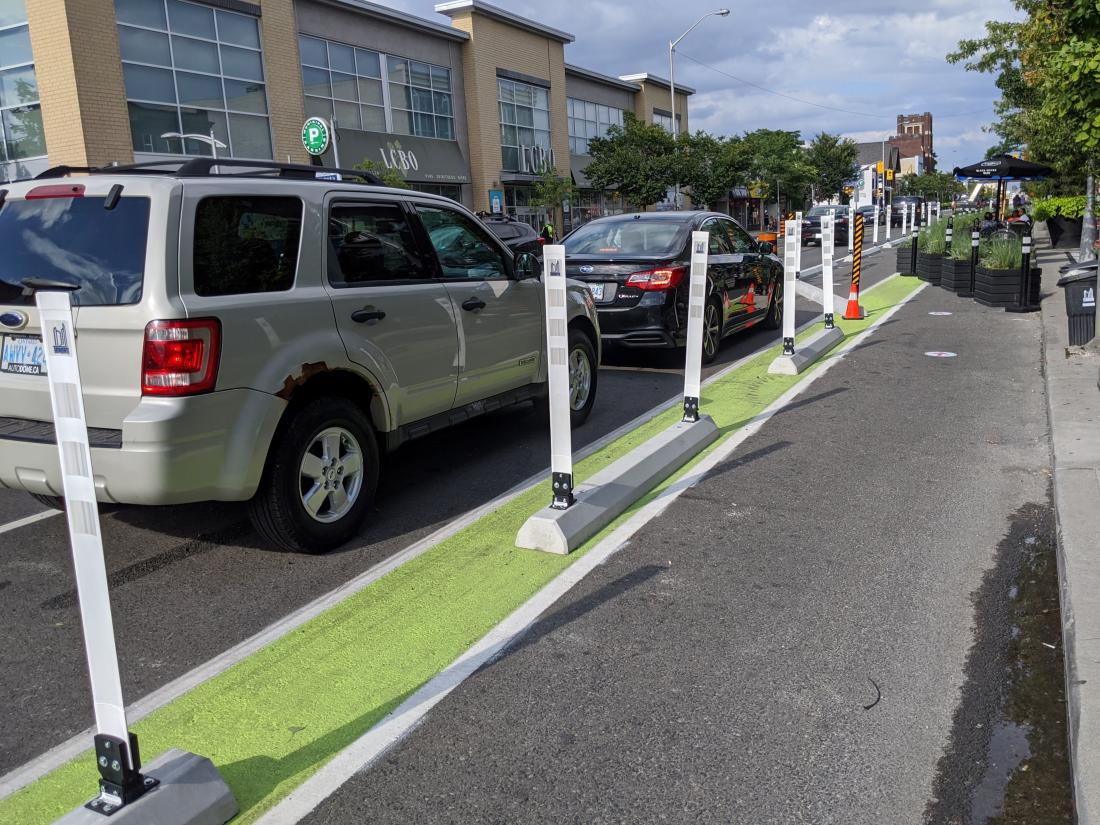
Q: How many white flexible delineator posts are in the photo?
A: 15